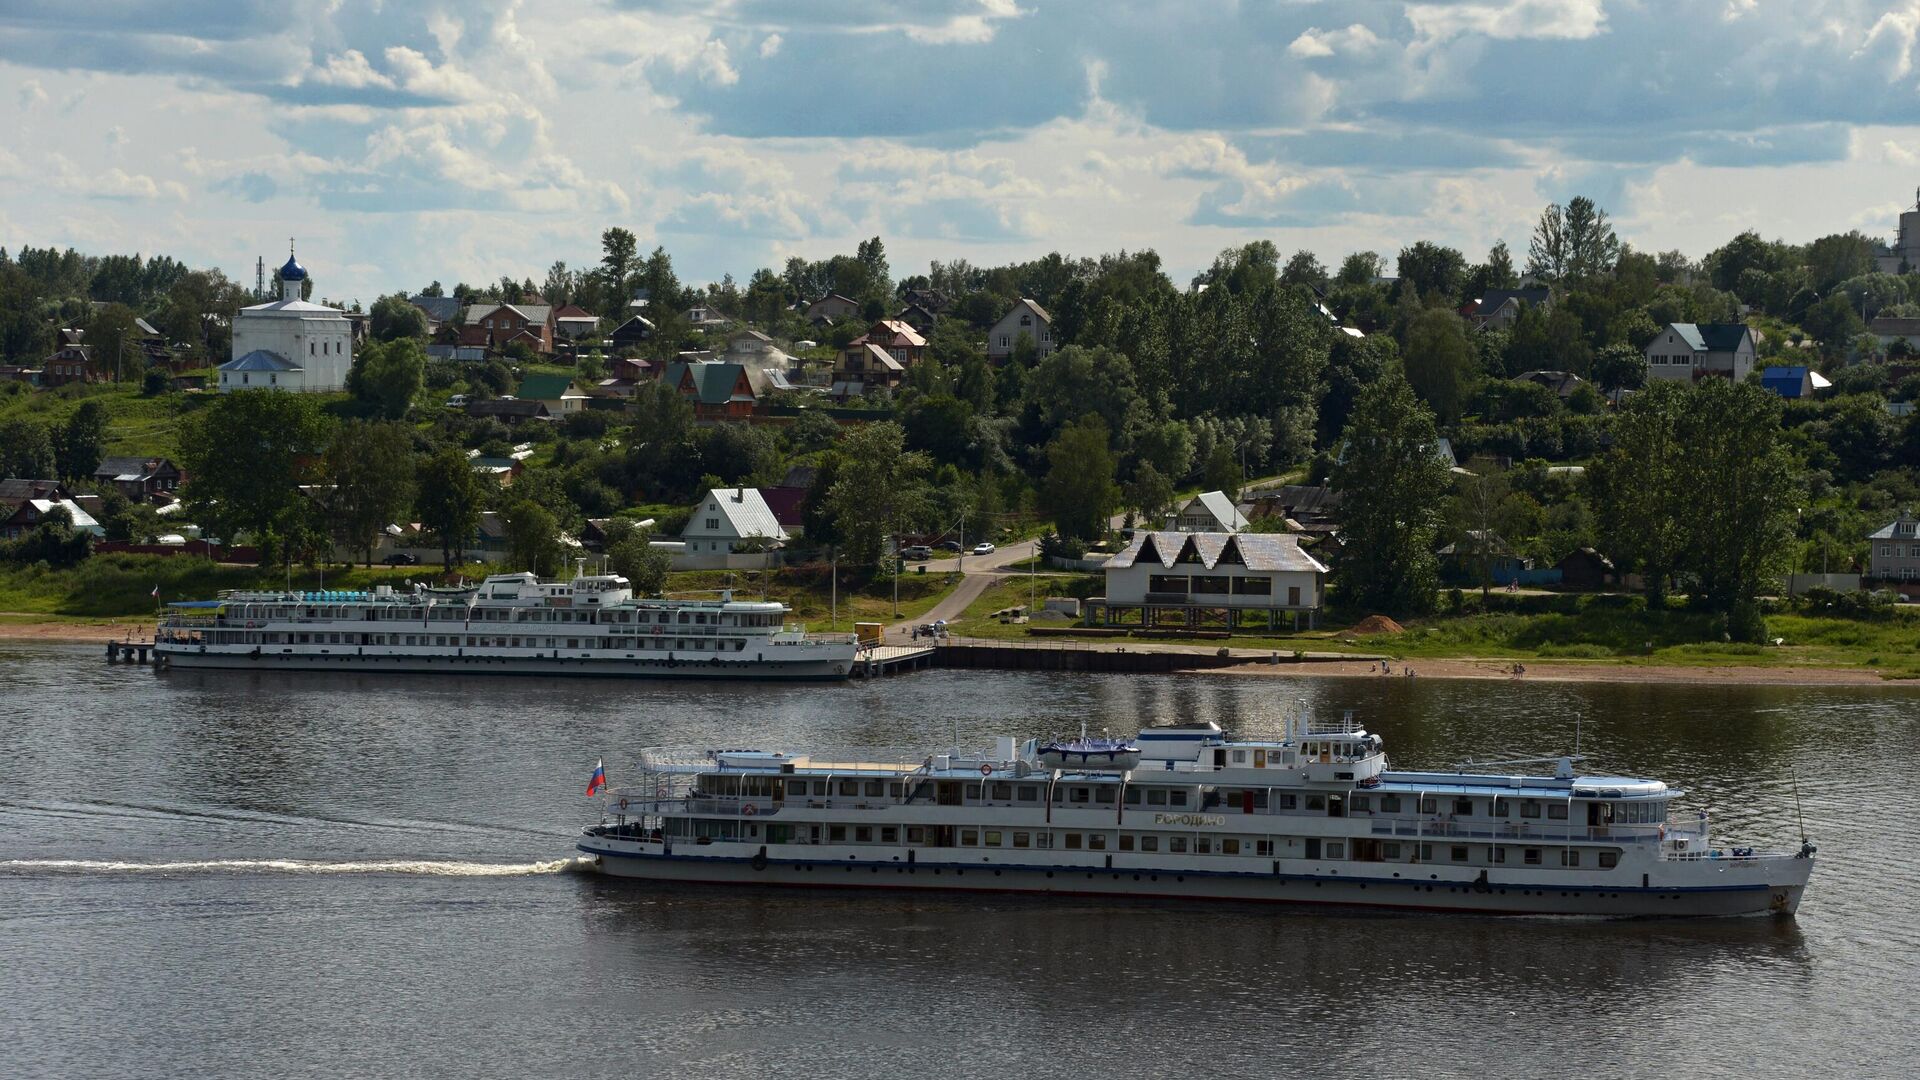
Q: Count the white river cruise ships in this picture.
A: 2